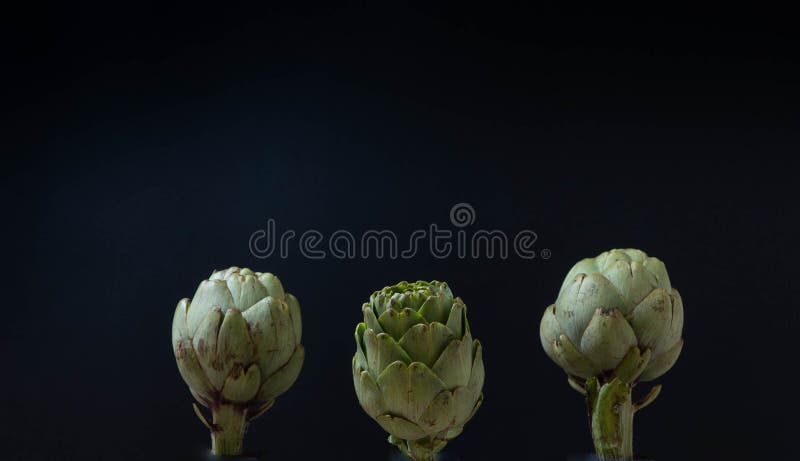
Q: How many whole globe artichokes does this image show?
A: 3